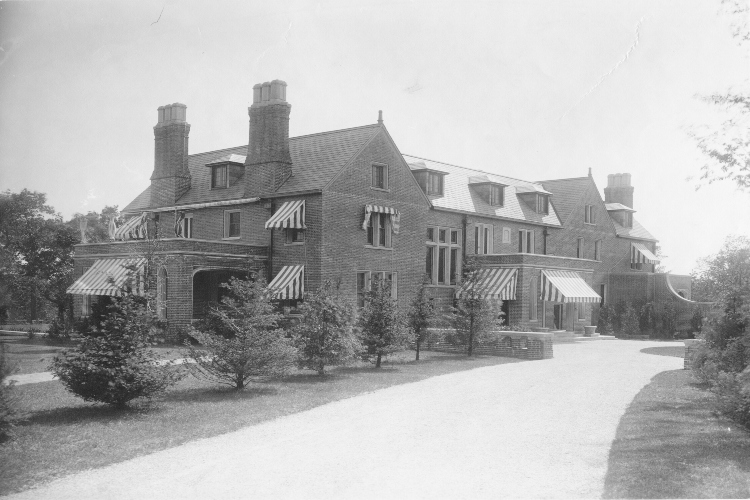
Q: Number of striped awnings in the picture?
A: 8